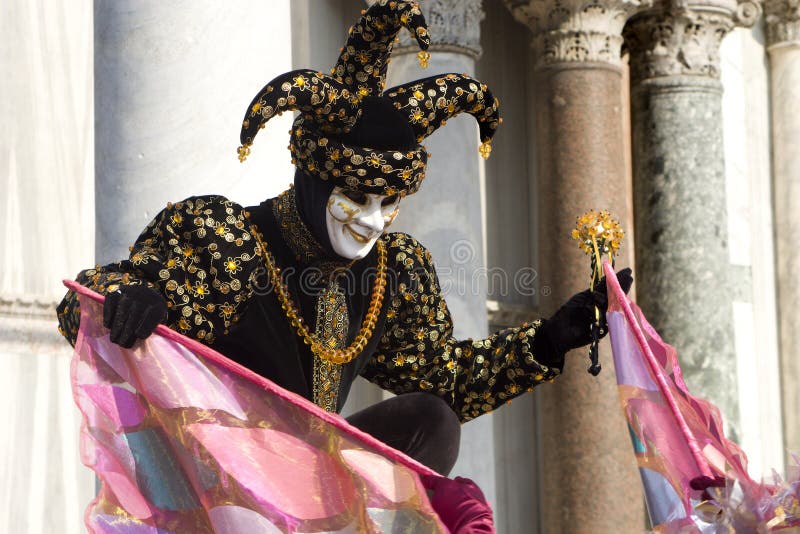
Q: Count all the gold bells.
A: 3